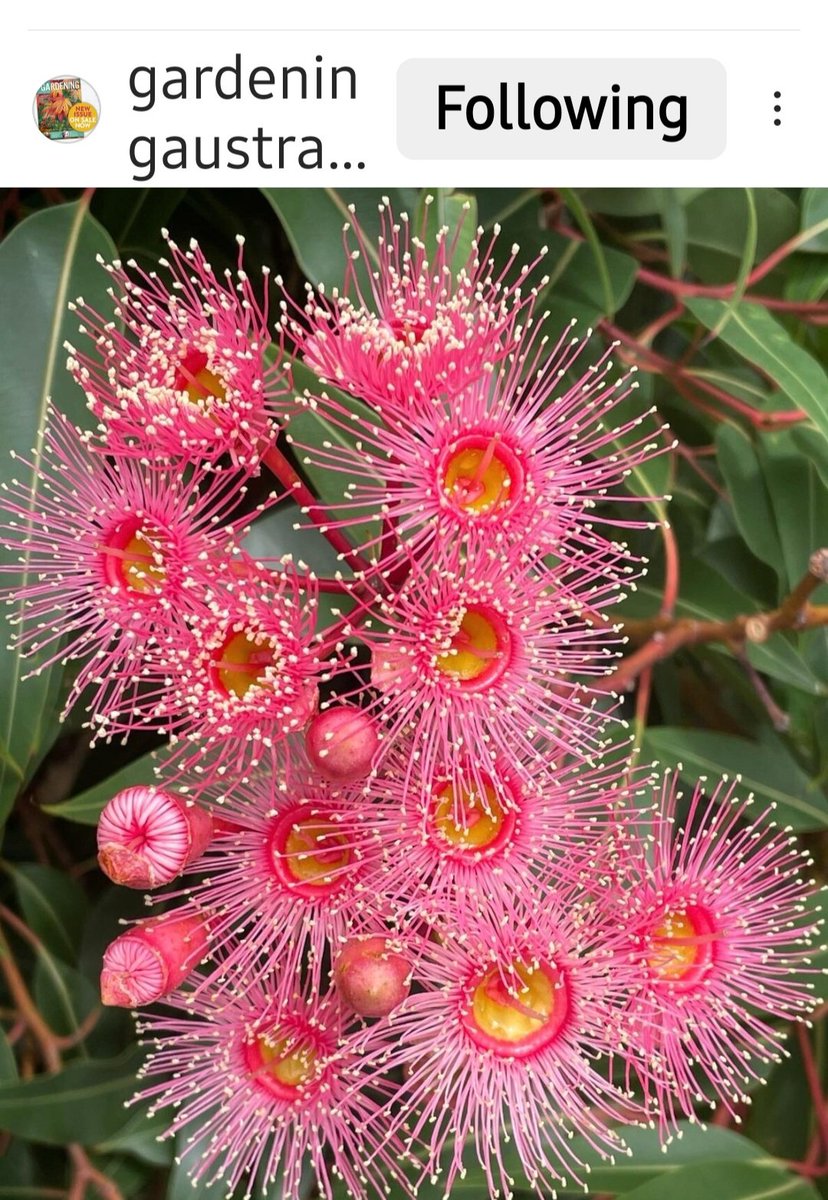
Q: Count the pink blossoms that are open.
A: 11